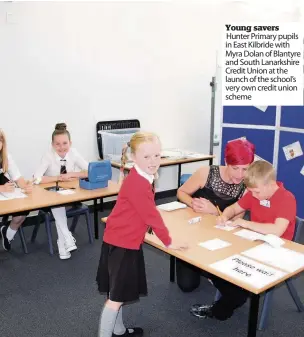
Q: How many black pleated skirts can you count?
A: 1